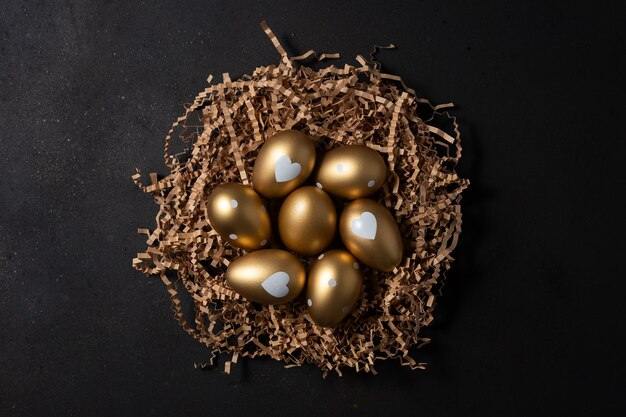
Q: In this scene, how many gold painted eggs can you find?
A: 7